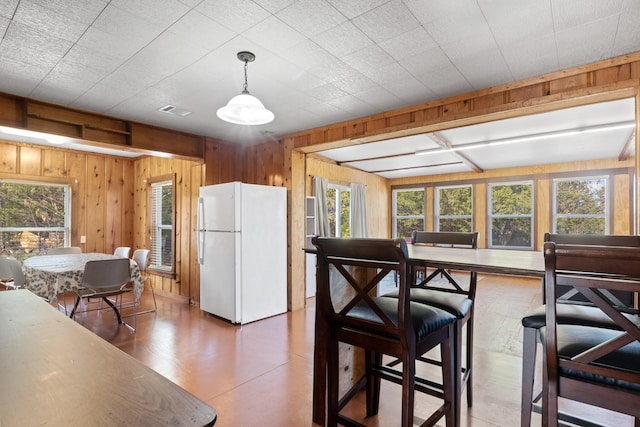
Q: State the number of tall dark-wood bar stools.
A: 4